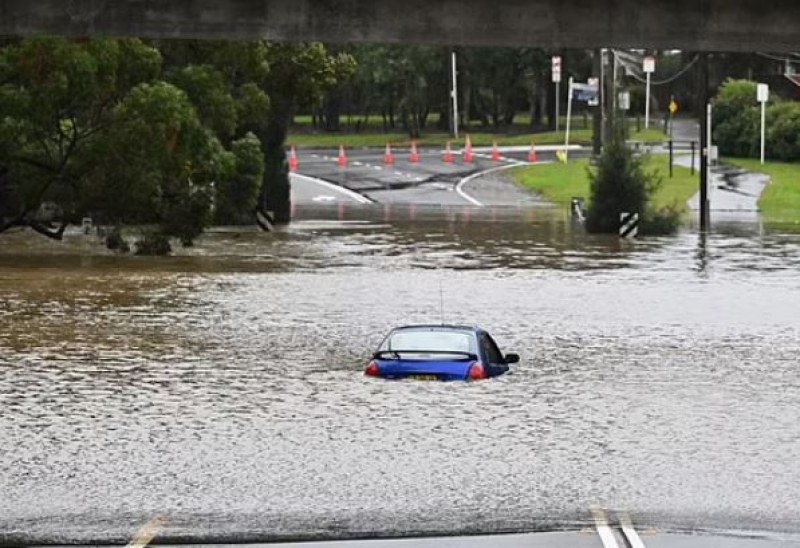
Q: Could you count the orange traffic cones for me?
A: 8